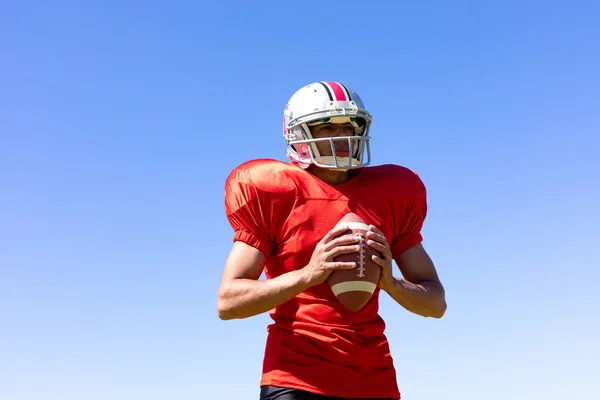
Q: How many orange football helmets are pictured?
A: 0